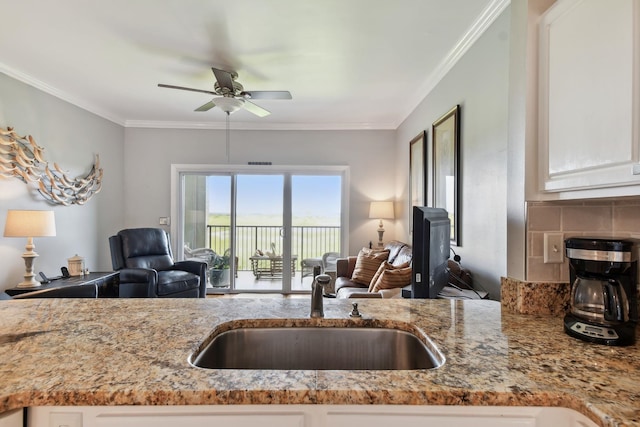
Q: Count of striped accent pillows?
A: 3